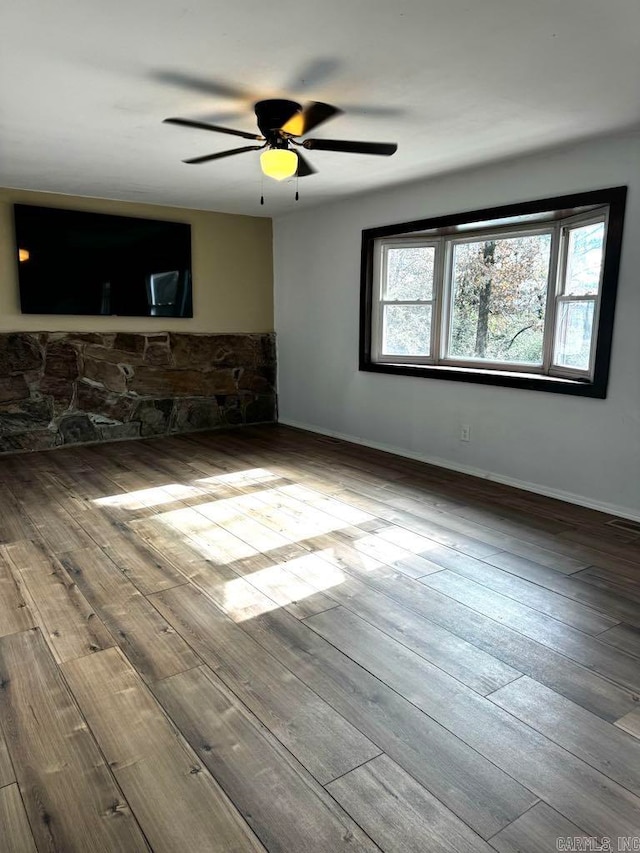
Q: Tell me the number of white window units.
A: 3